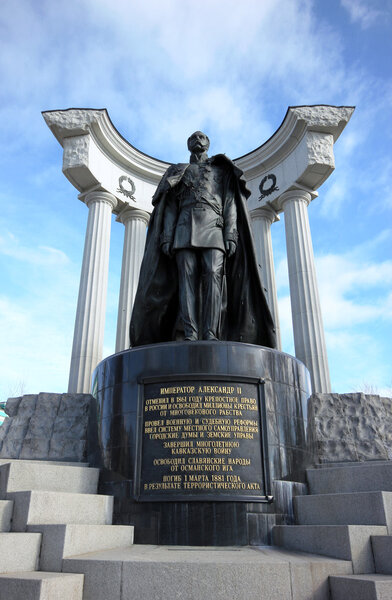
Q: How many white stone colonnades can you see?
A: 4